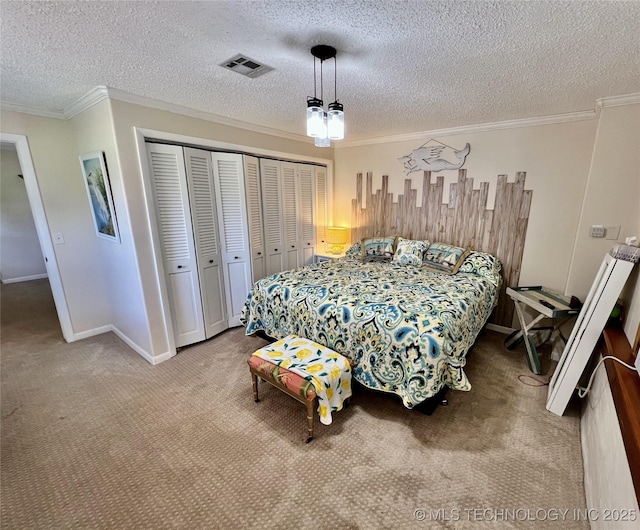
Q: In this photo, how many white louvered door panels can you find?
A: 8